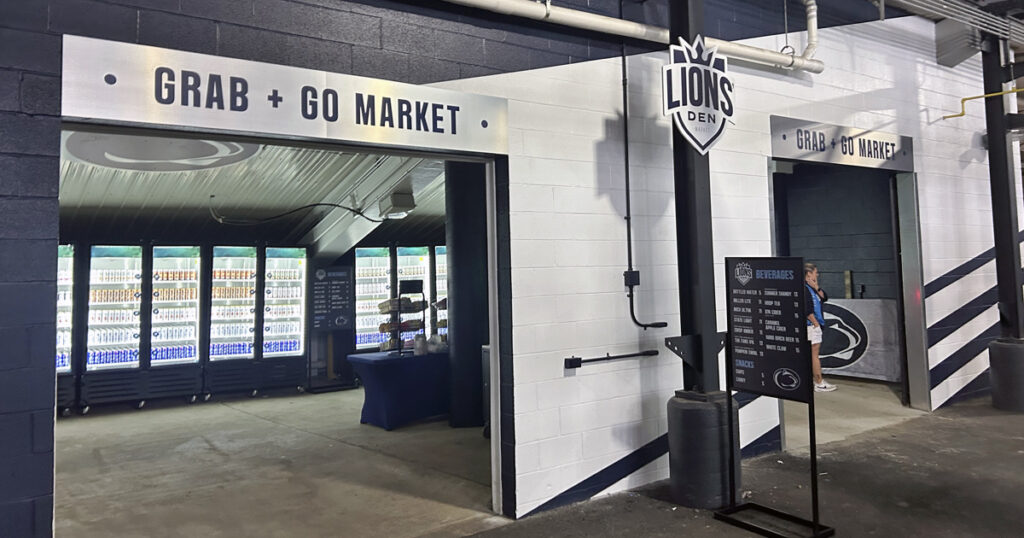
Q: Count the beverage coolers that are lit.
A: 8